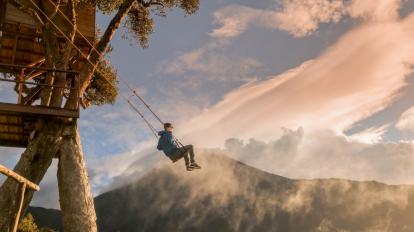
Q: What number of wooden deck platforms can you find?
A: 2